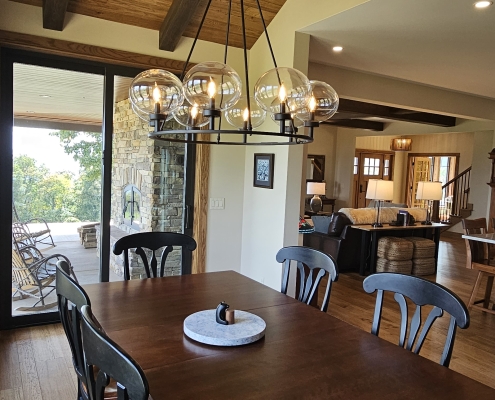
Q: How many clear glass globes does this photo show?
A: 8